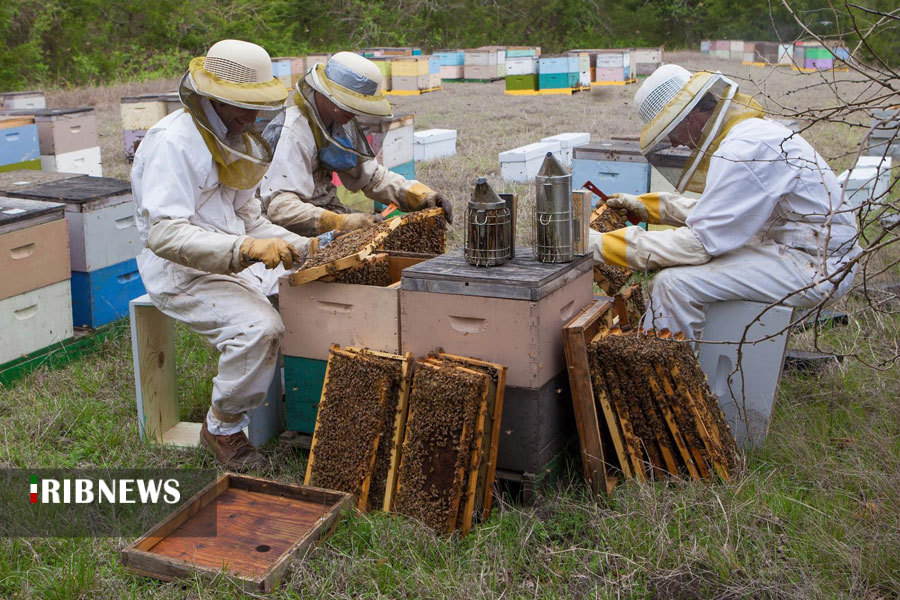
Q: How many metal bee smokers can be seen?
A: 2